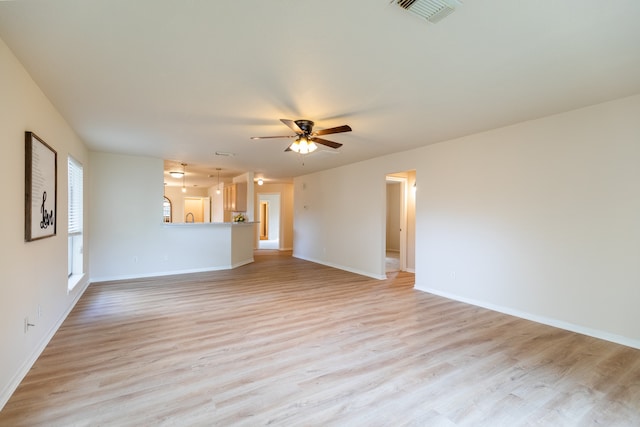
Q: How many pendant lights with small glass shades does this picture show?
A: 2